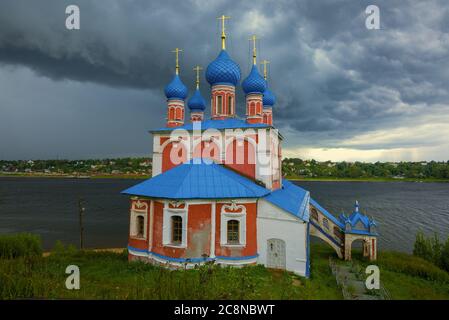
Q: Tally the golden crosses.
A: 5